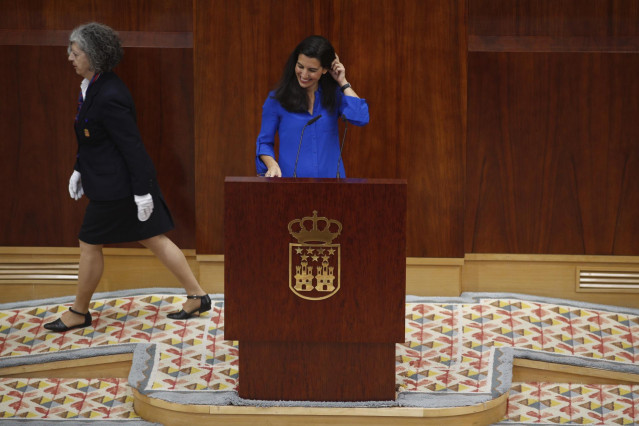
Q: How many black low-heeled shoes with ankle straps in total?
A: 2